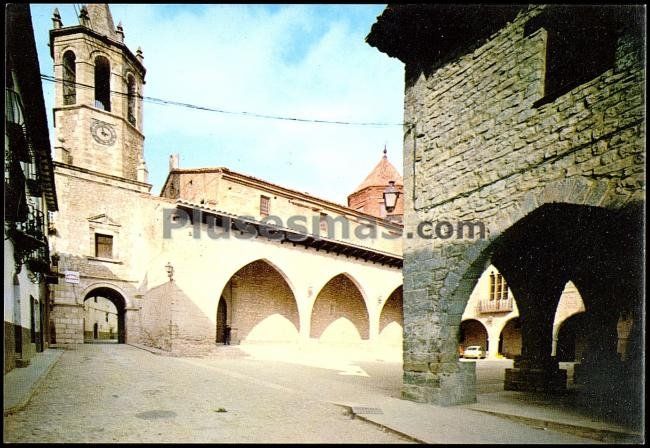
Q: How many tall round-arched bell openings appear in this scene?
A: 3